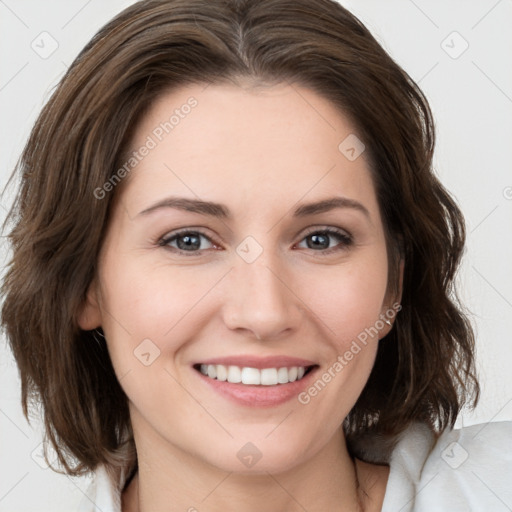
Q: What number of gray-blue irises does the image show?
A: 2